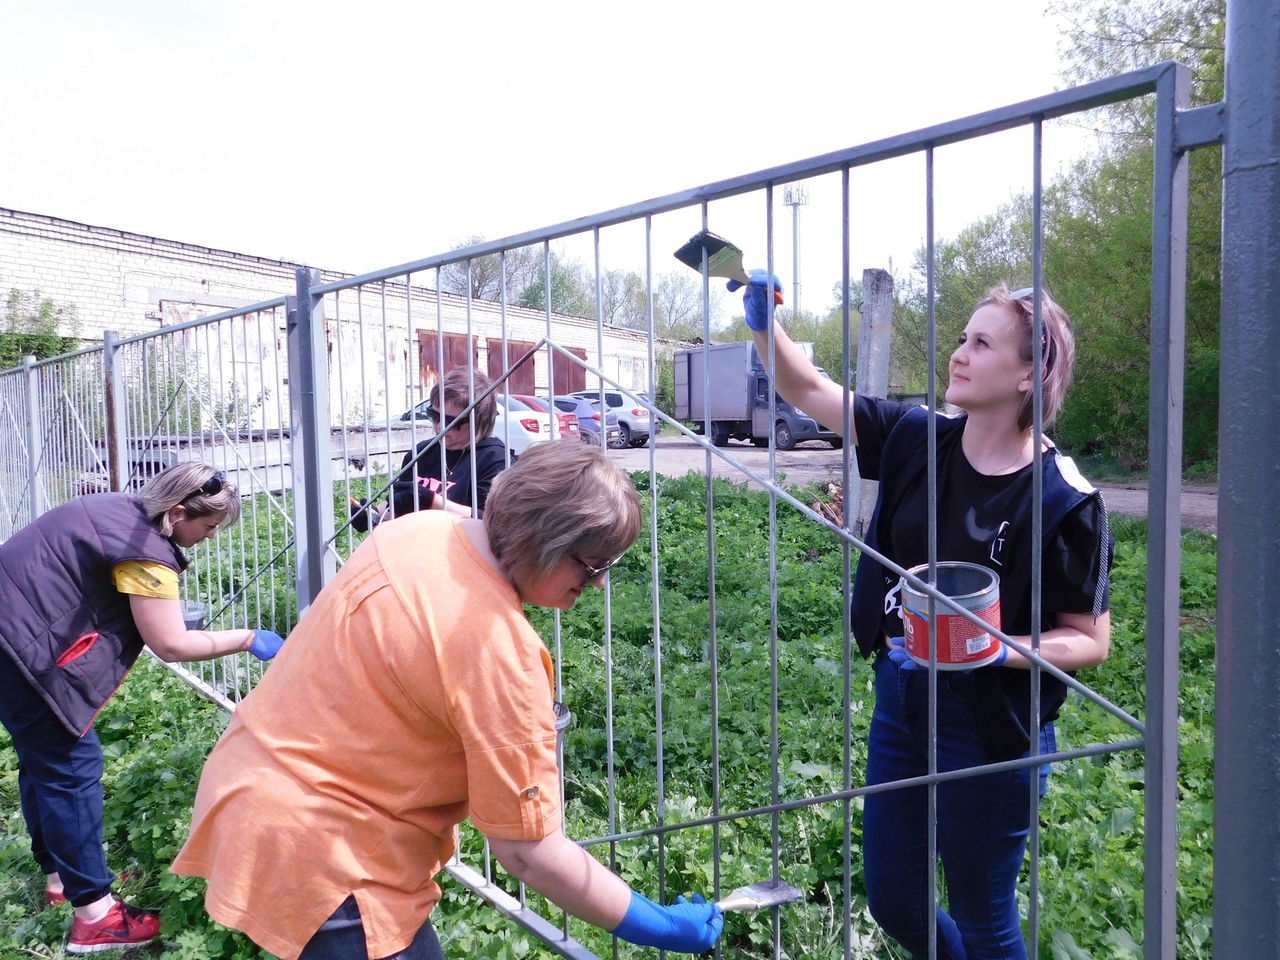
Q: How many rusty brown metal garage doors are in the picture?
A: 3